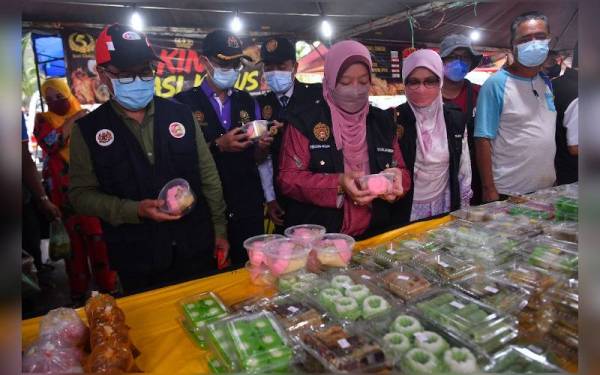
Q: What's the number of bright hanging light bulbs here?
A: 4